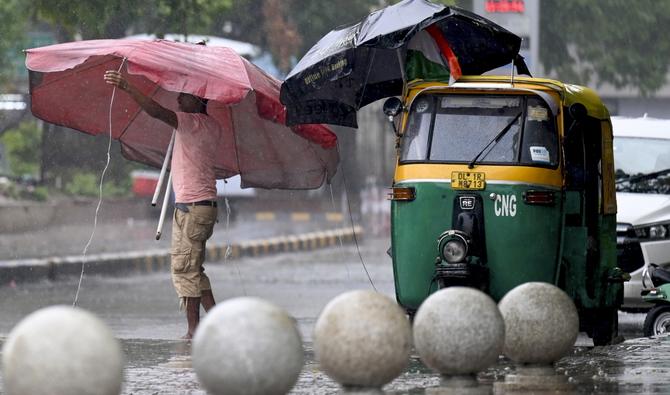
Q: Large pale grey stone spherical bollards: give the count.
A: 5